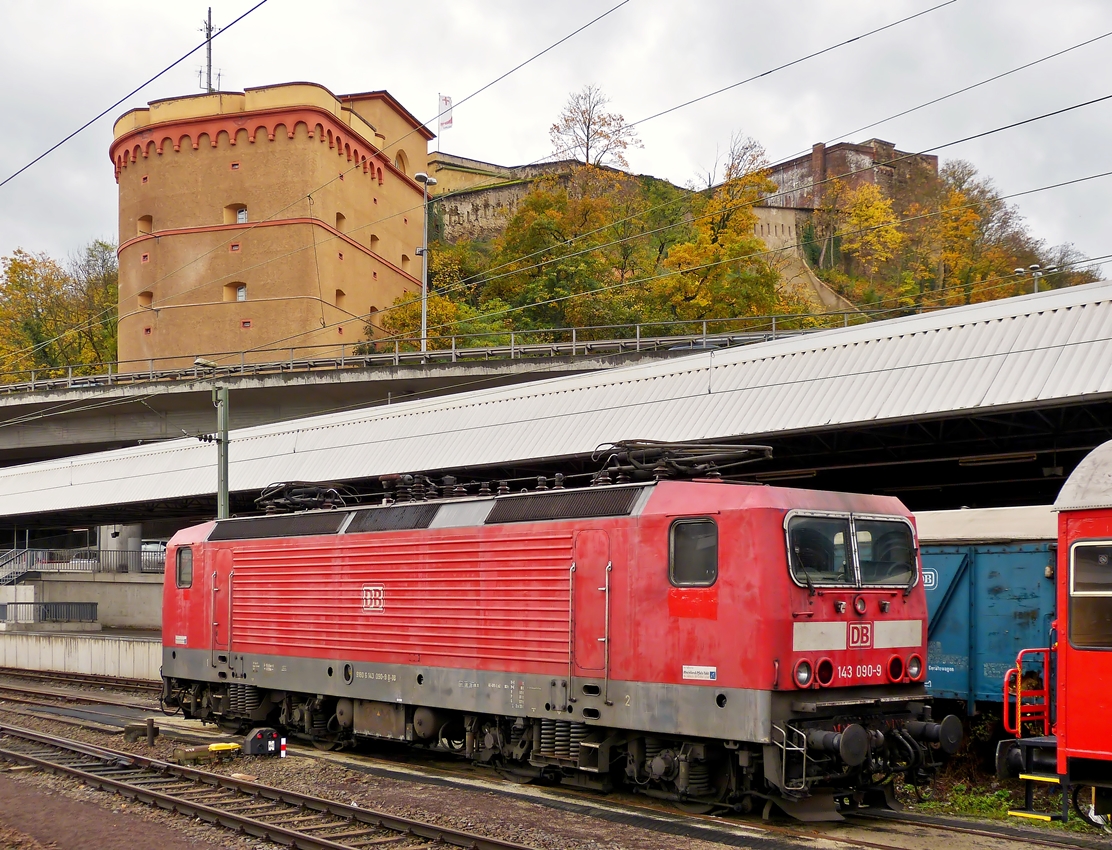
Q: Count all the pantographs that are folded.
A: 2